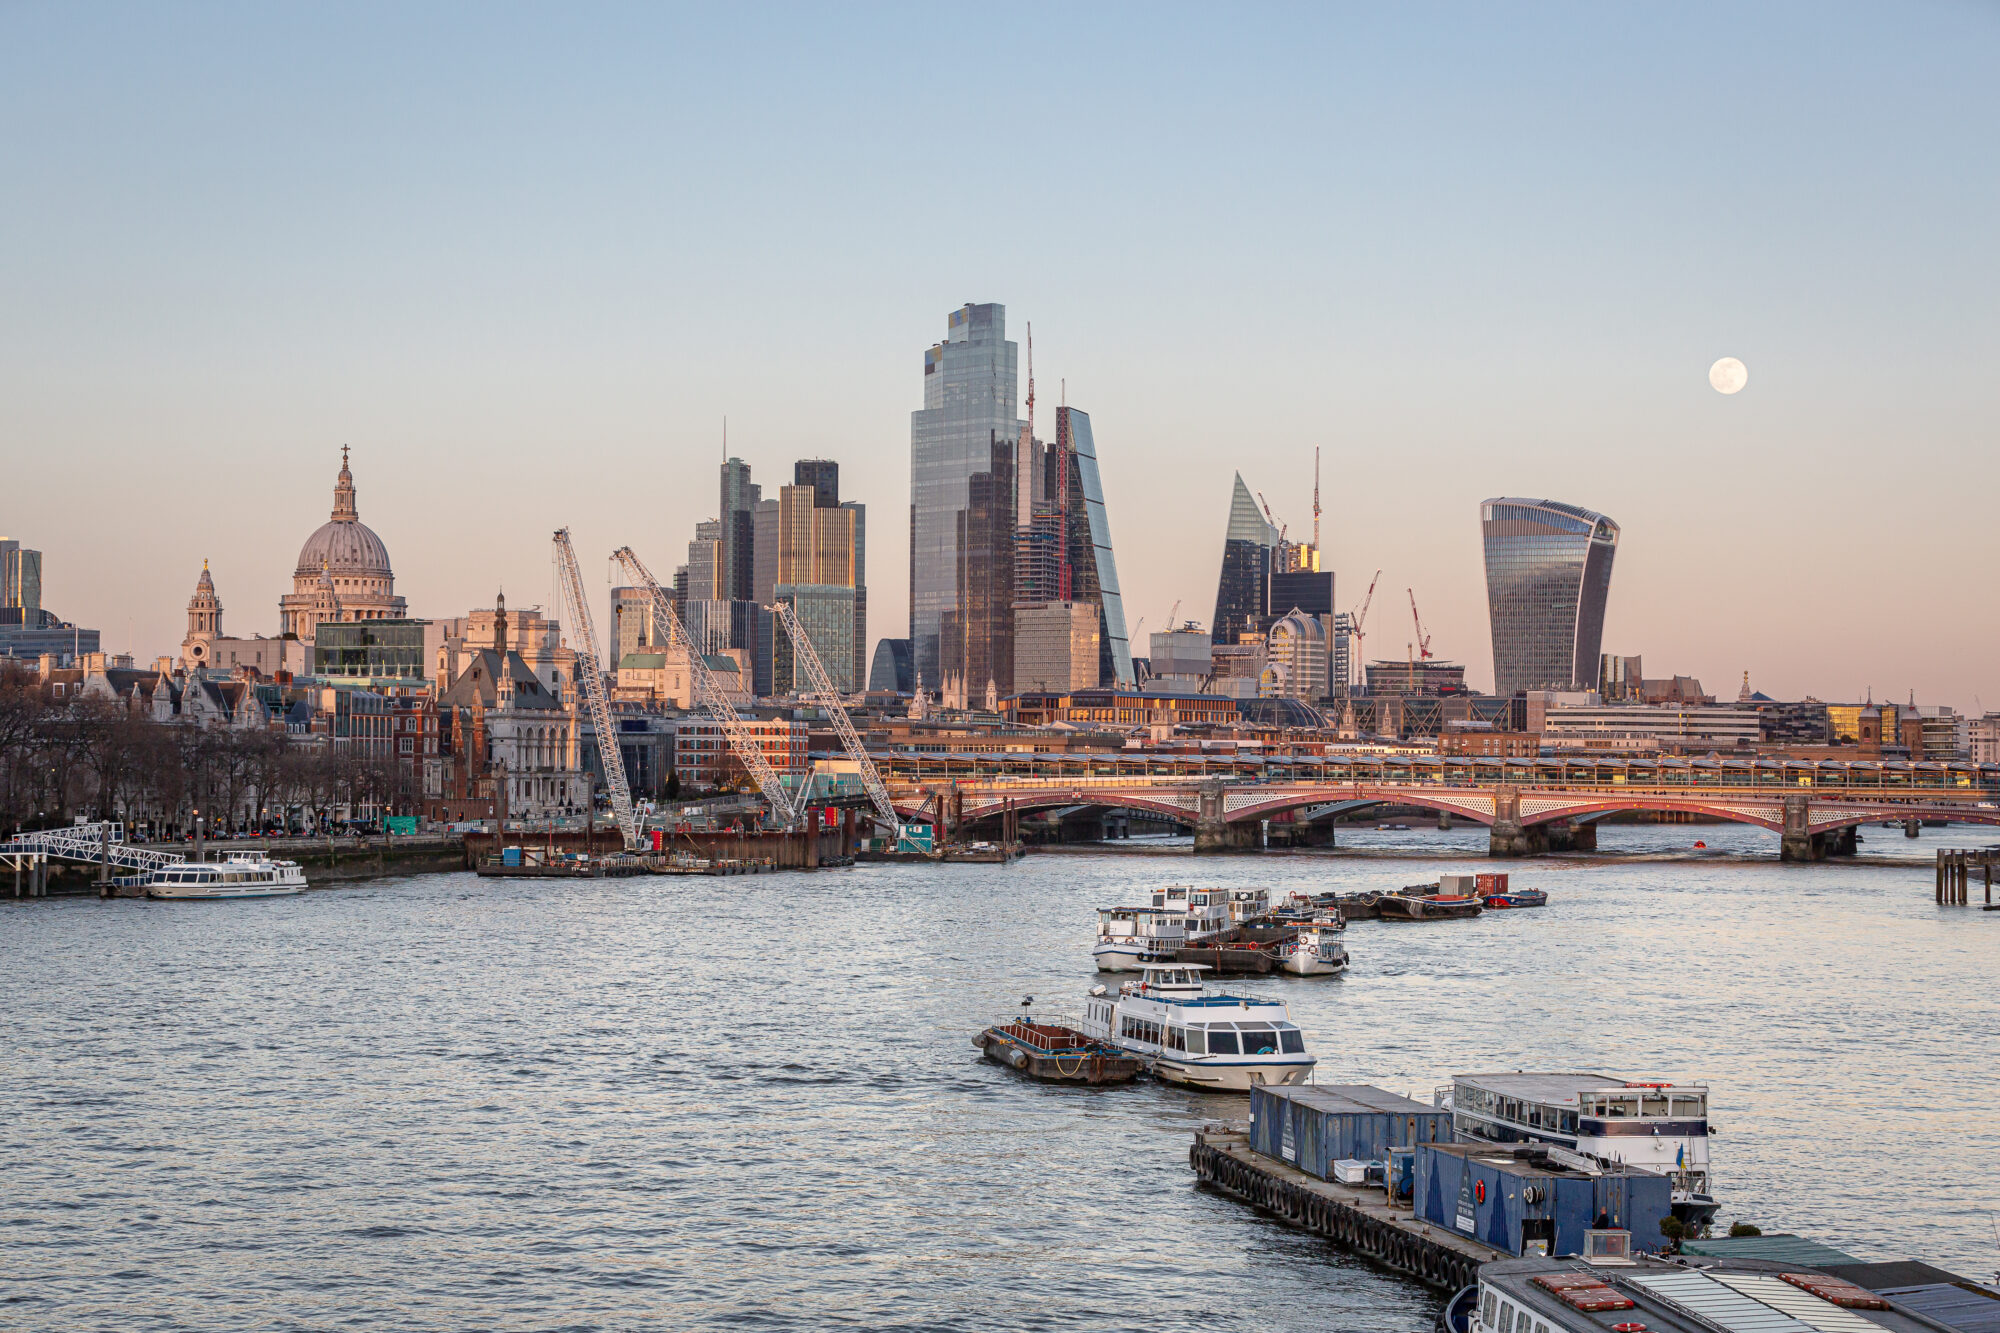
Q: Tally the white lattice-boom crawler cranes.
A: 3